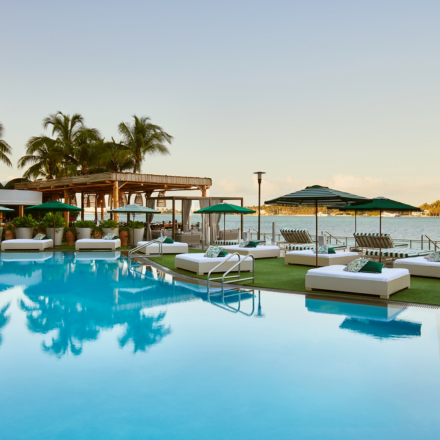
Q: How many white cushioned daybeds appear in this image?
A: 8